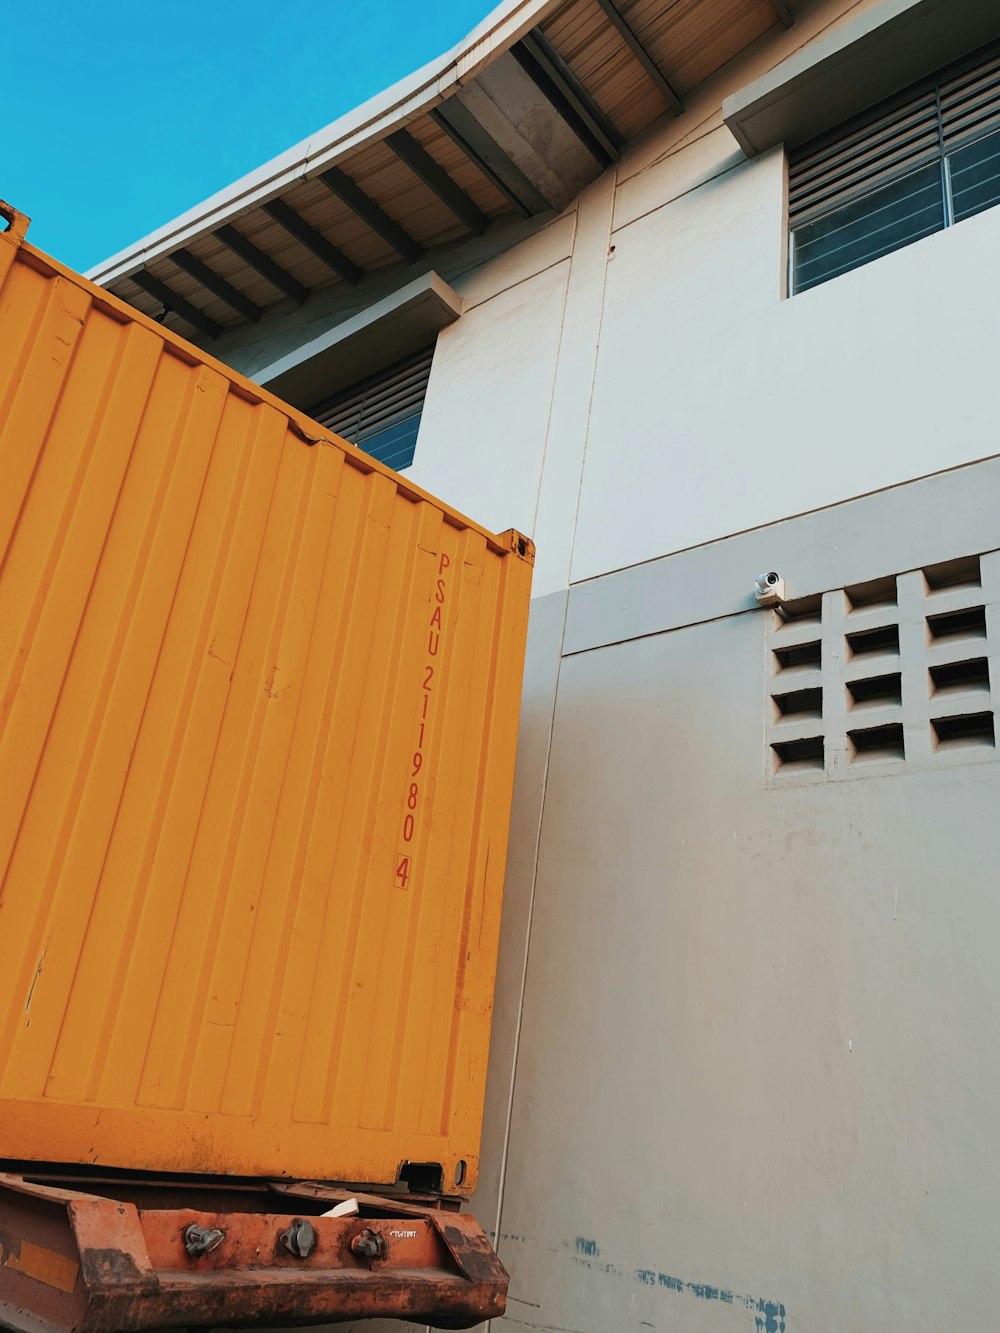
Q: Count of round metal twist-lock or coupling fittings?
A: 3